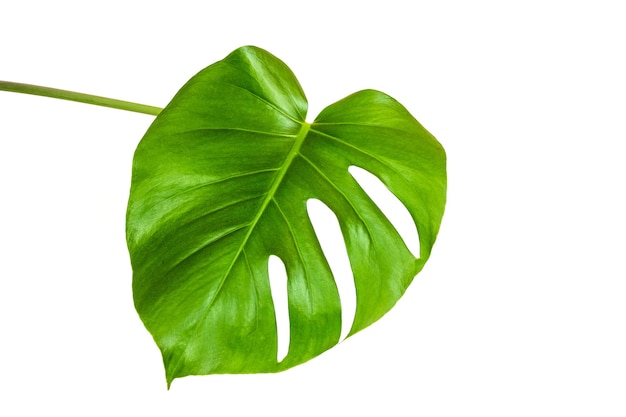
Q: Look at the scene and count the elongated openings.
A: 3